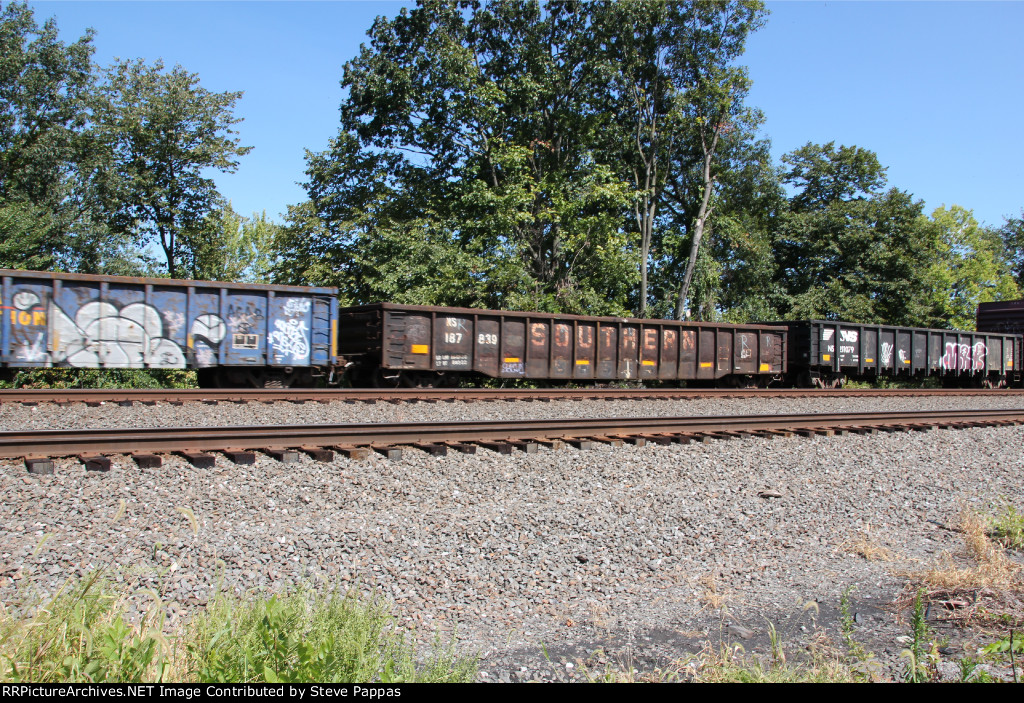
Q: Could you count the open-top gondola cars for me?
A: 3